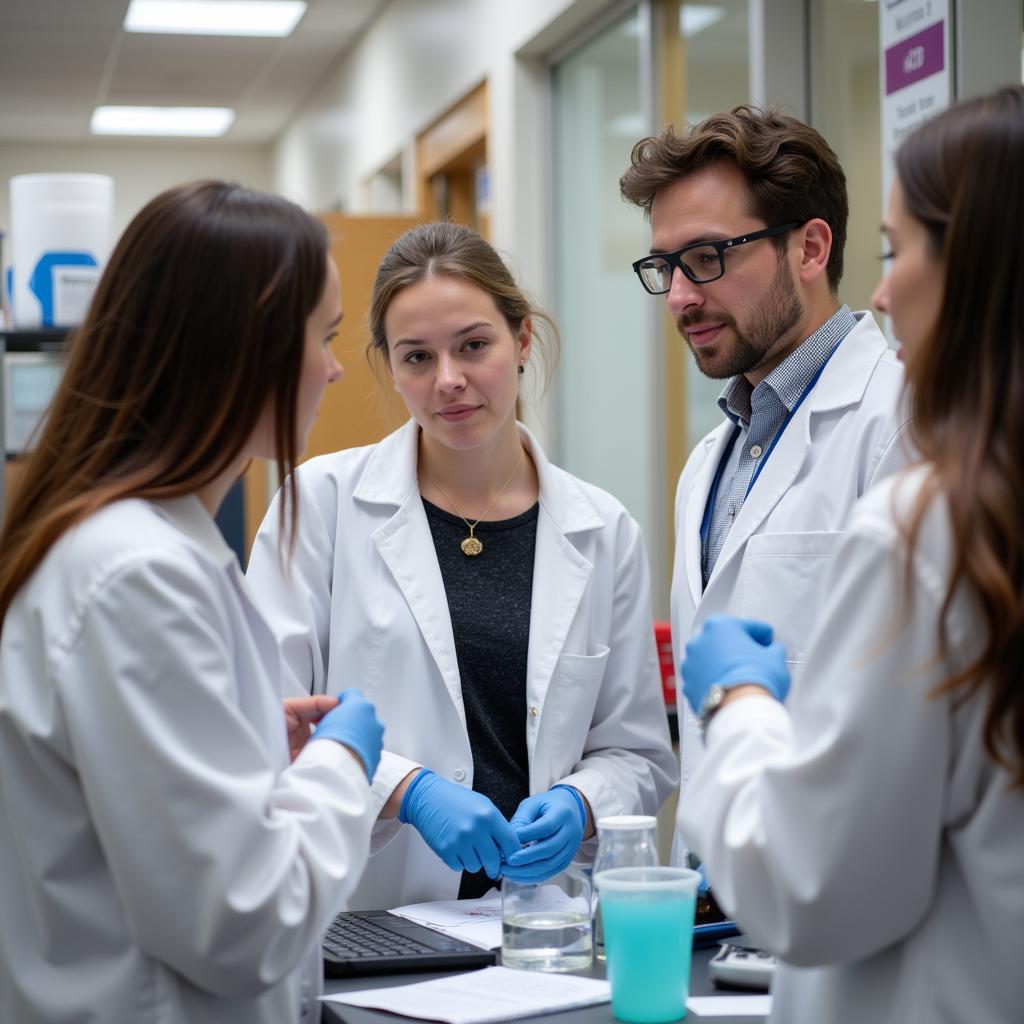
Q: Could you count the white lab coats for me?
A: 4